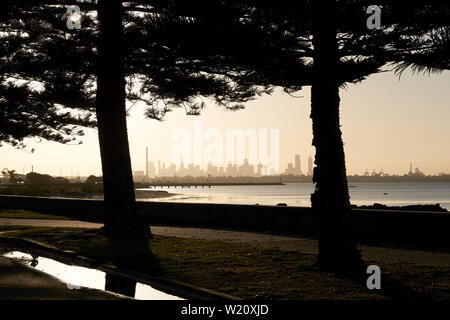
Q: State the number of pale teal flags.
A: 0